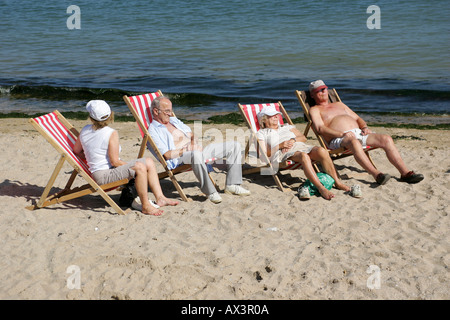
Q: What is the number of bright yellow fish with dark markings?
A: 0